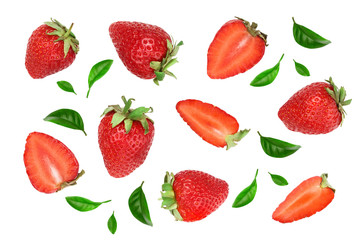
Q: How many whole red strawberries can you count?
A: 5